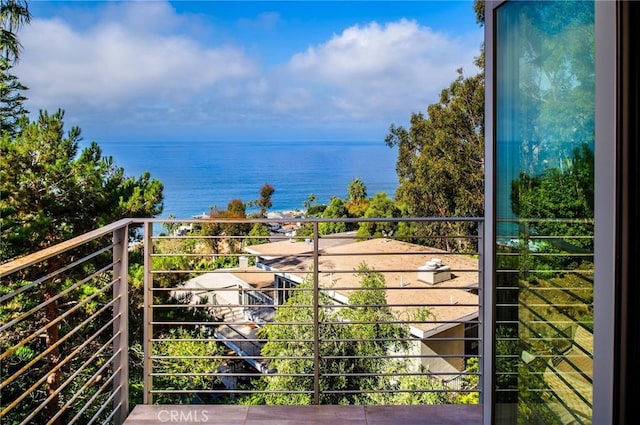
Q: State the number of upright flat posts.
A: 4